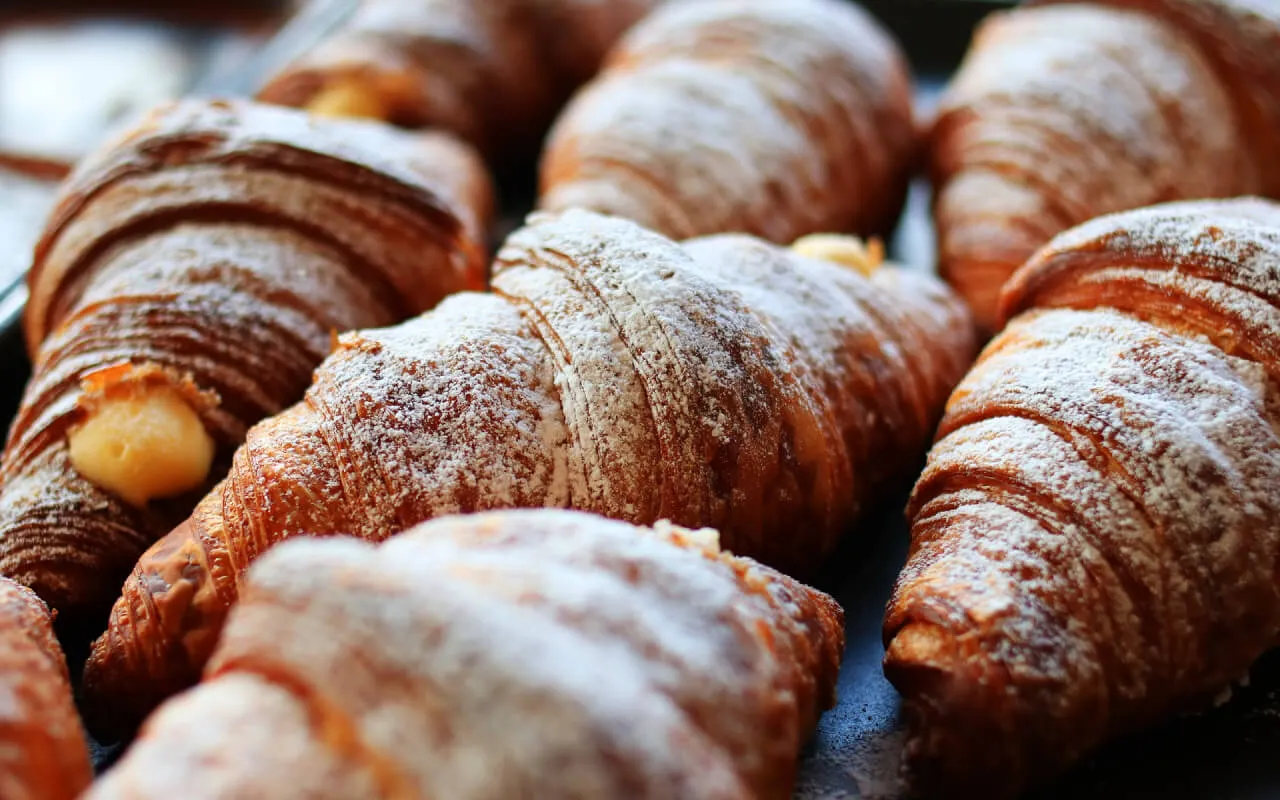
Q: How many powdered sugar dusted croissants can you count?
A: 8